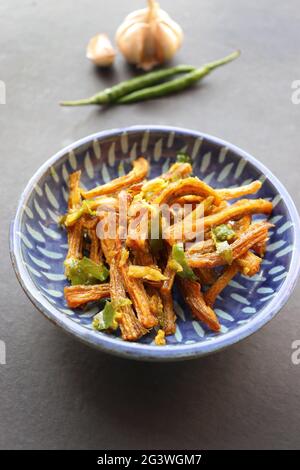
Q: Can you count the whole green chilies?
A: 2